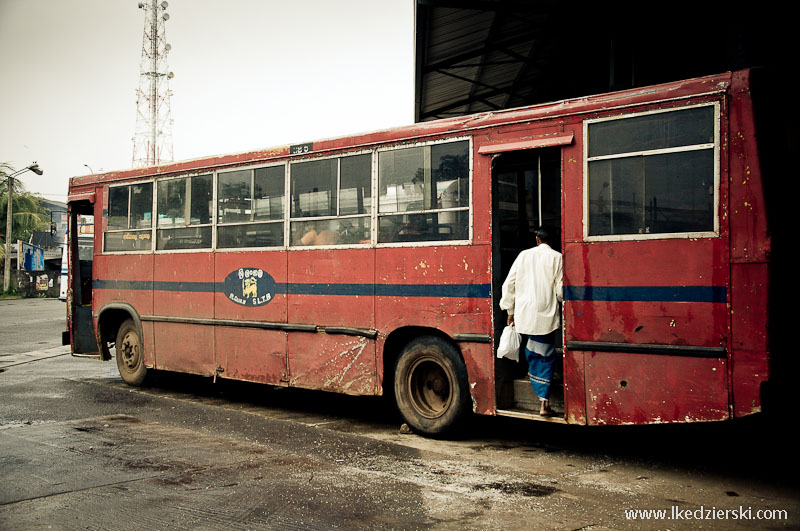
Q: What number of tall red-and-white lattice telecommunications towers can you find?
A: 1